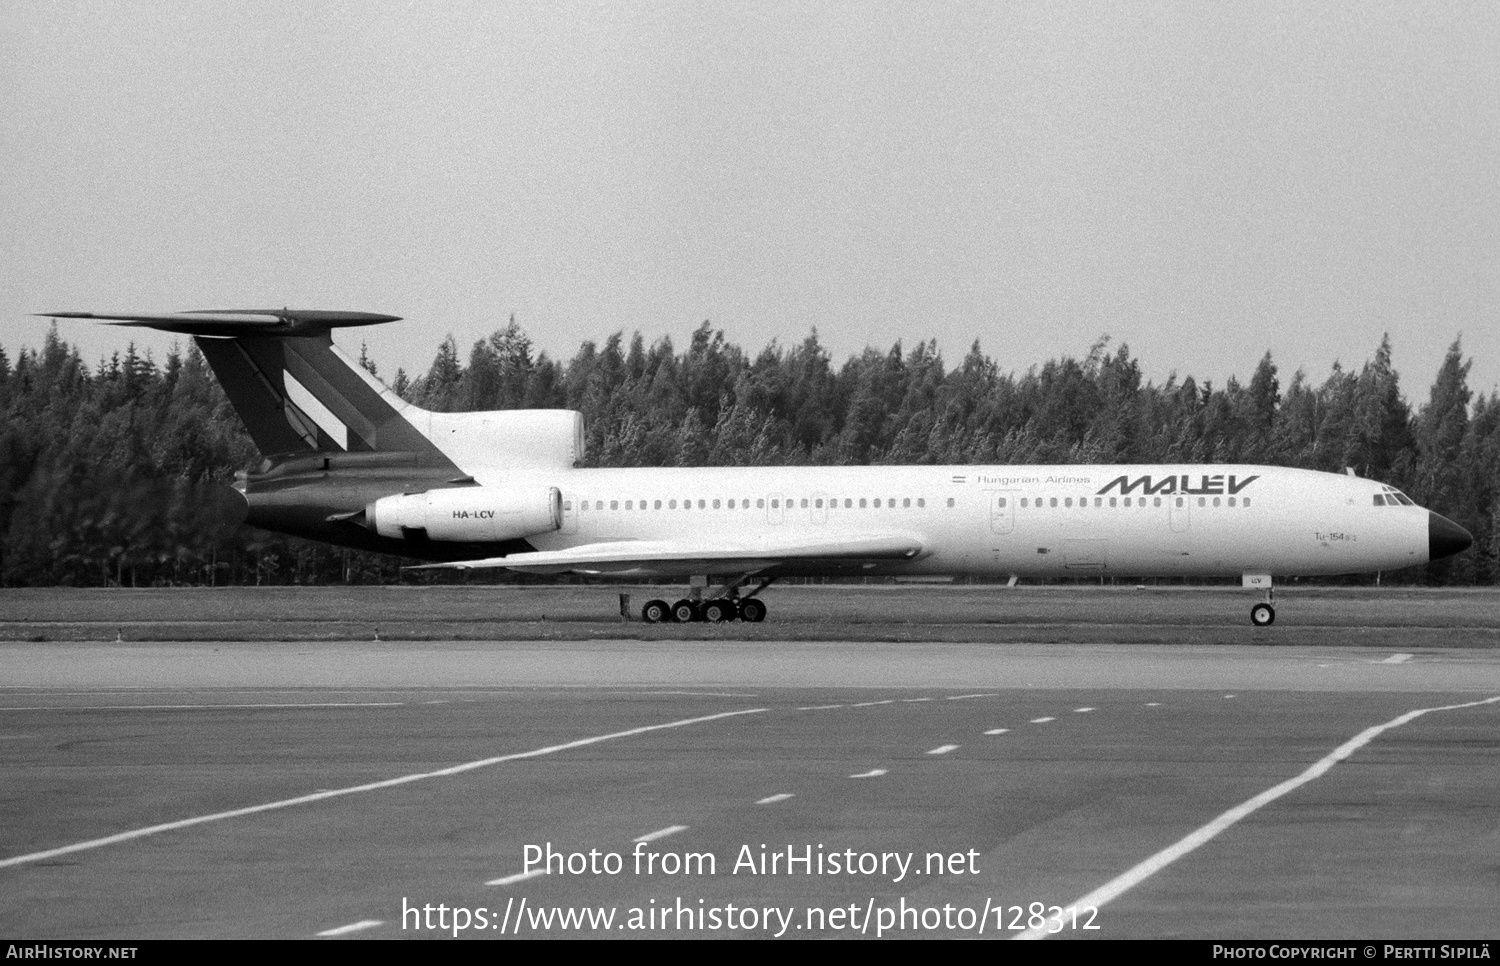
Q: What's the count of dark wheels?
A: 5